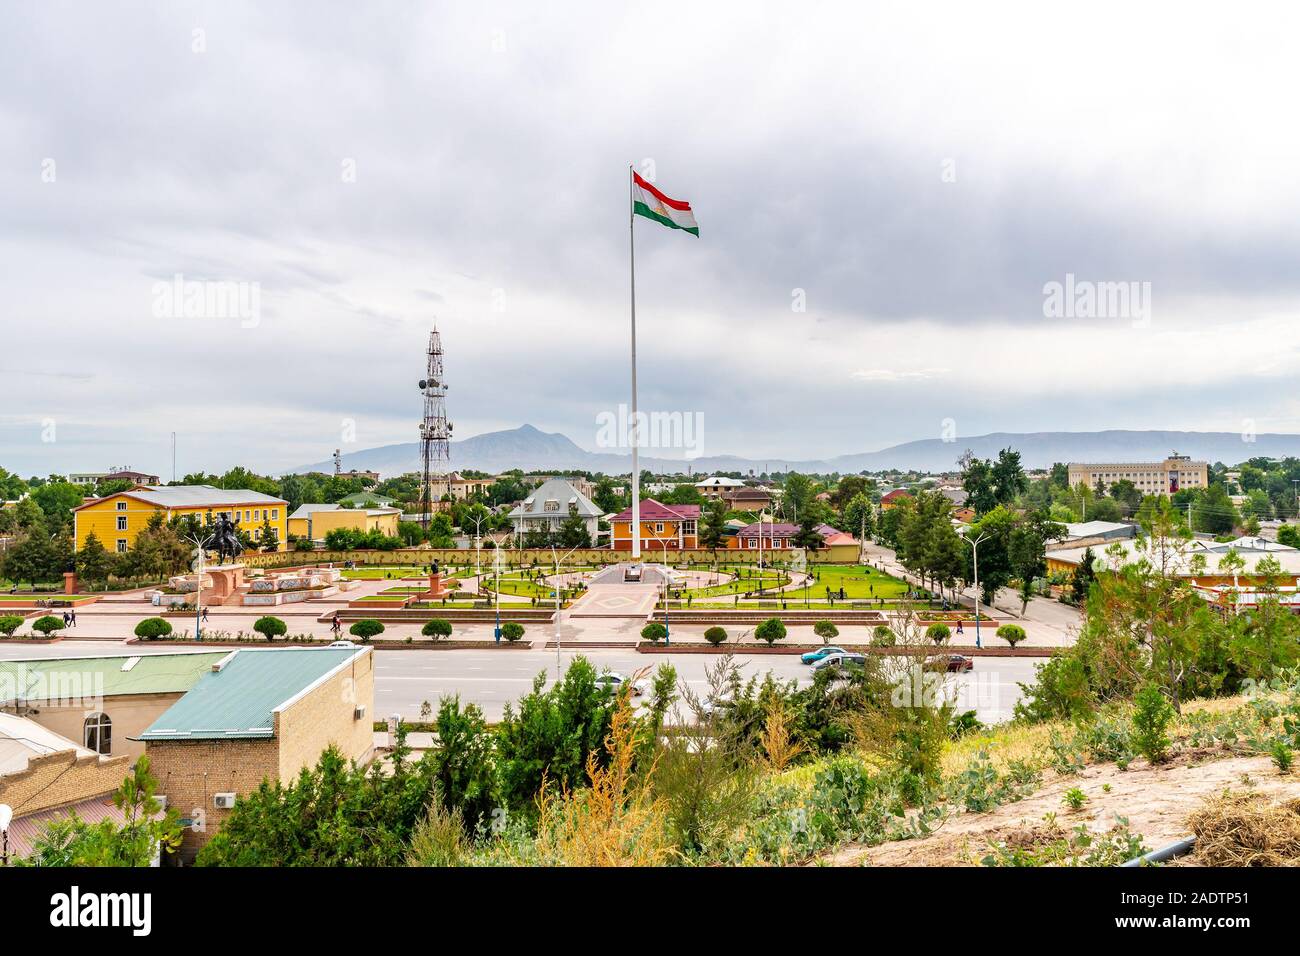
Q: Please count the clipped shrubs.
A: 14